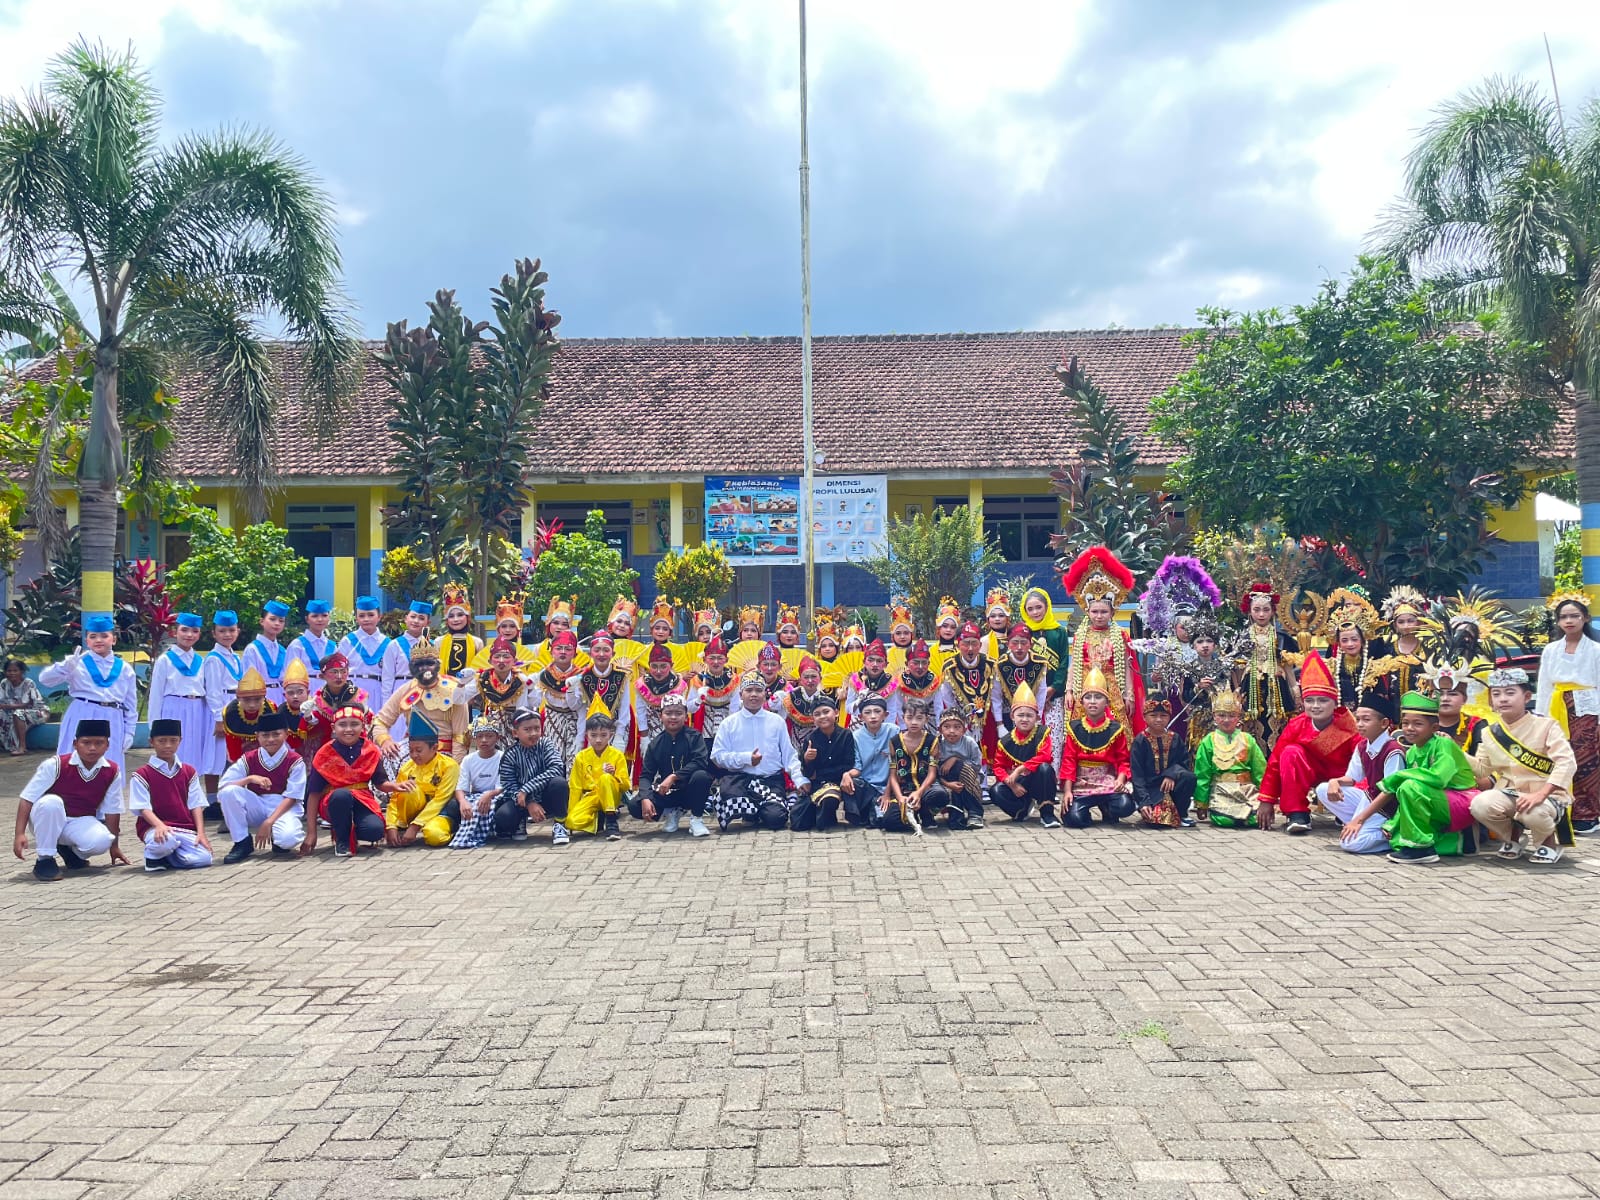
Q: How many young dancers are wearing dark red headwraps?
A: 12